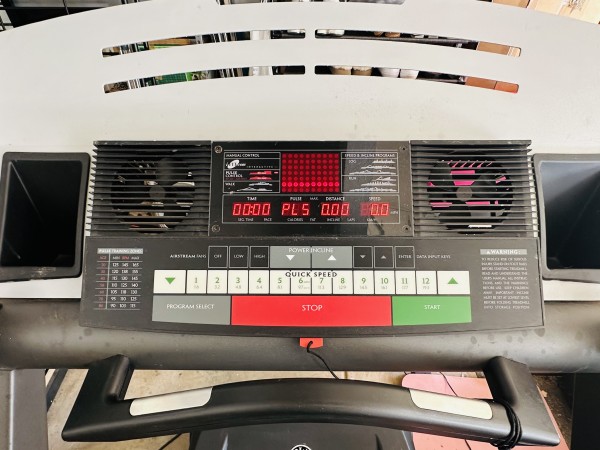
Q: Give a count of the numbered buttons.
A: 12